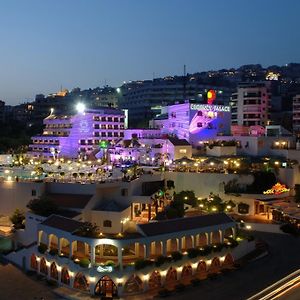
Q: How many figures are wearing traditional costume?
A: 0